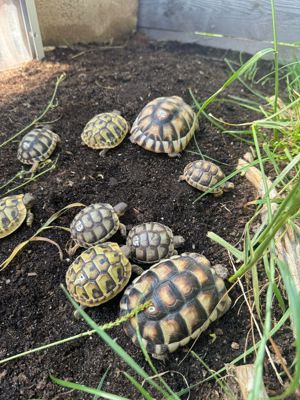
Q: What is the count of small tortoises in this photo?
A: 7